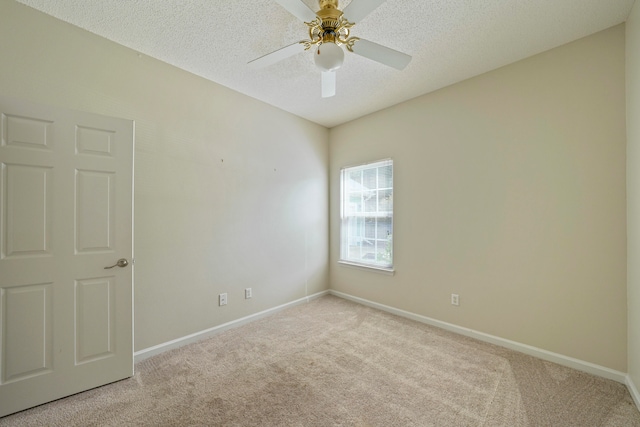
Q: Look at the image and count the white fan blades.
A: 5